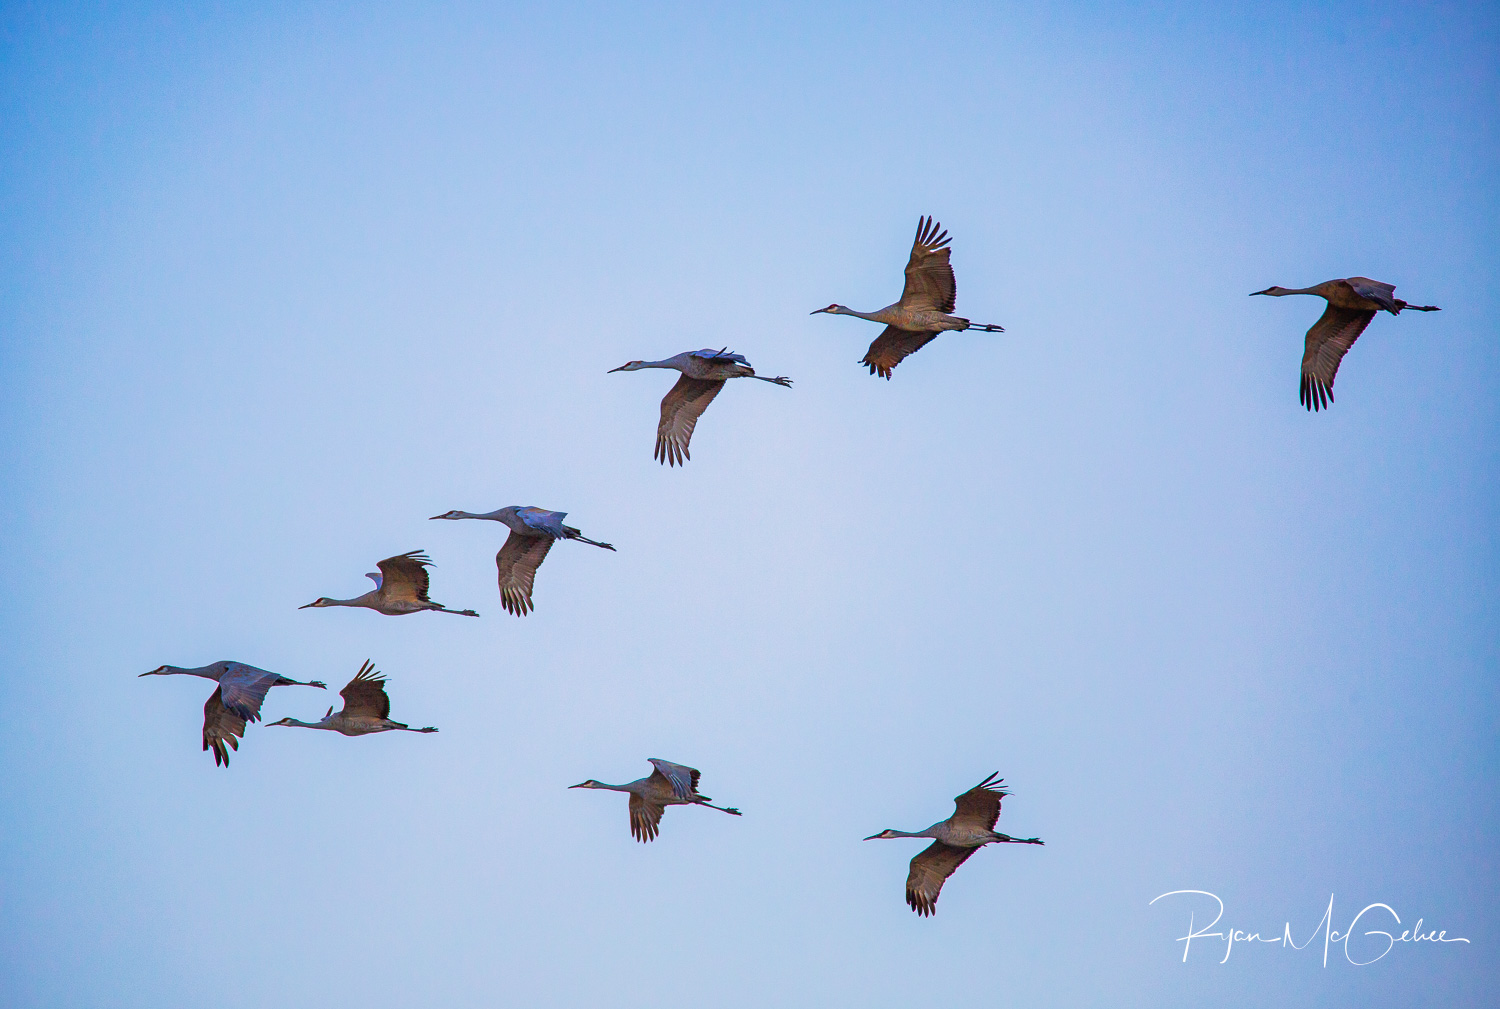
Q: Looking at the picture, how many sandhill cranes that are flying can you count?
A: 9